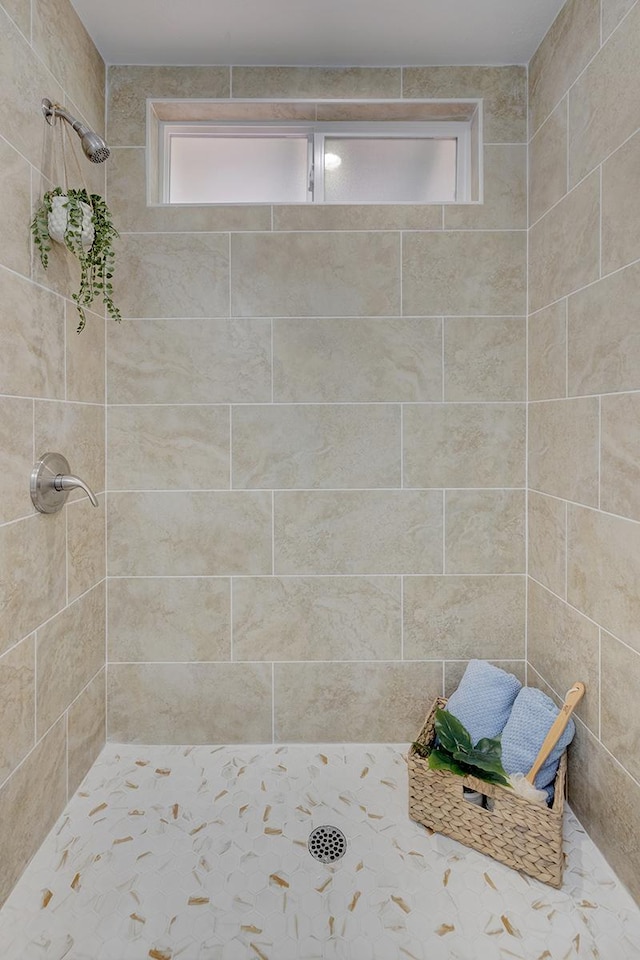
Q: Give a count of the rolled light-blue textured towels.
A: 2